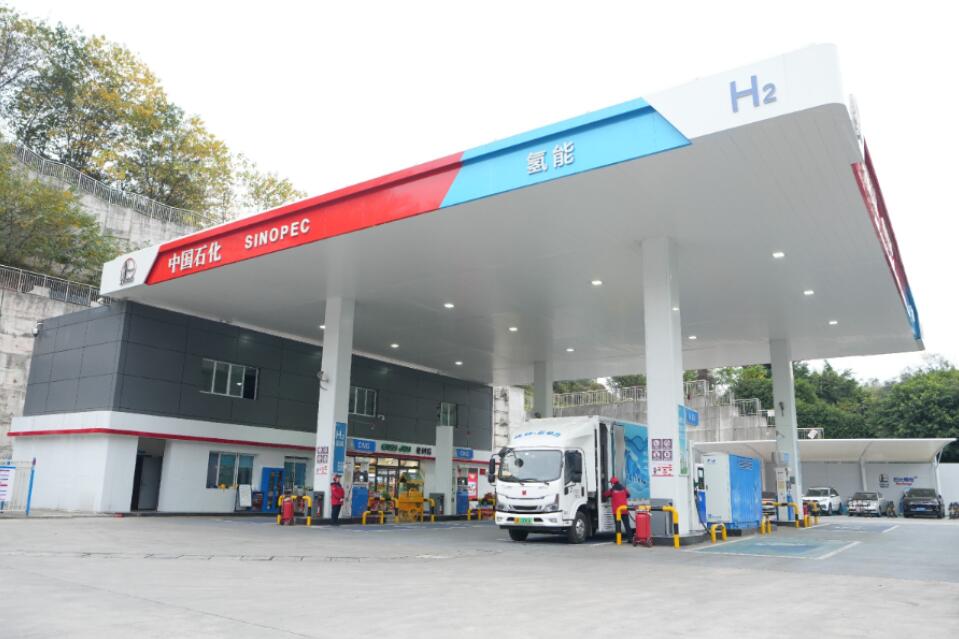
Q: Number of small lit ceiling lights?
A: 12